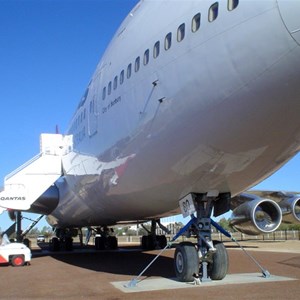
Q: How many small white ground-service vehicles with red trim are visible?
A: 1